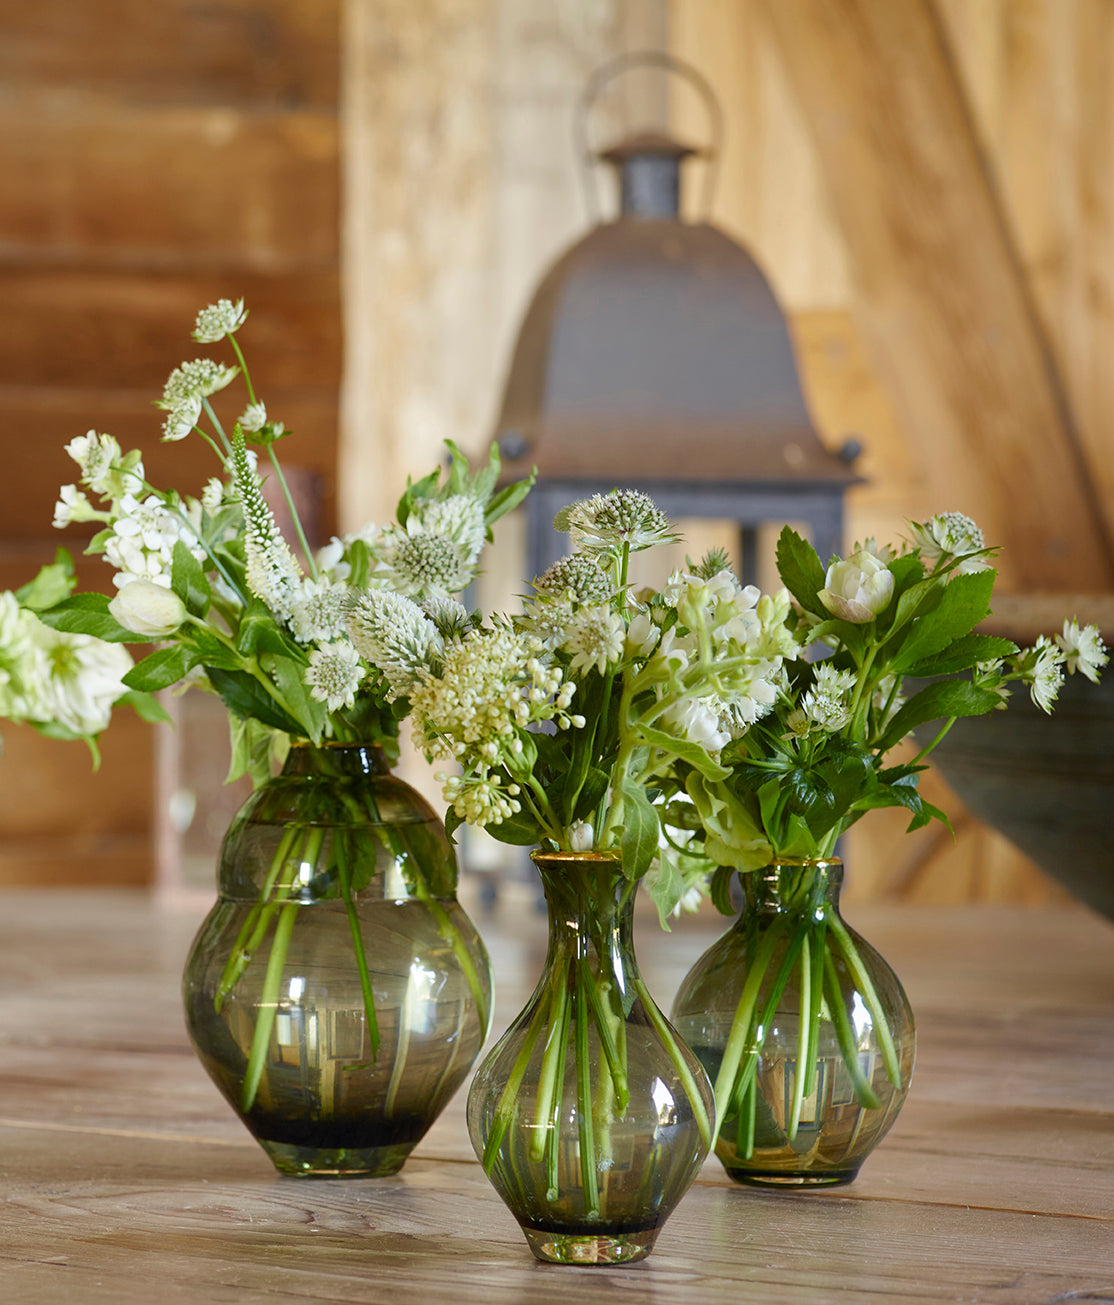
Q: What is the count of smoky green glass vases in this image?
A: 3